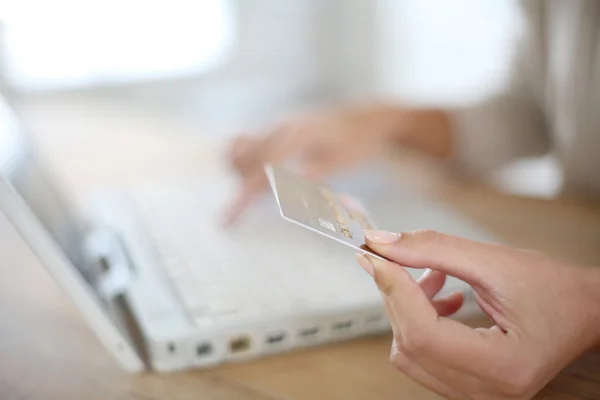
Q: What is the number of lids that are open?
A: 1